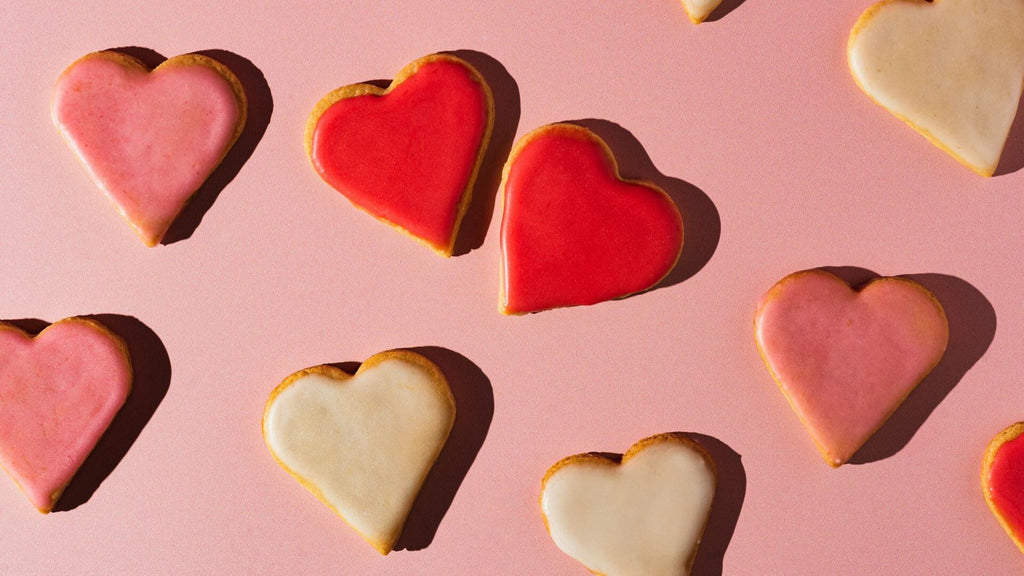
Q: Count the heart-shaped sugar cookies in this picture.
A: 10